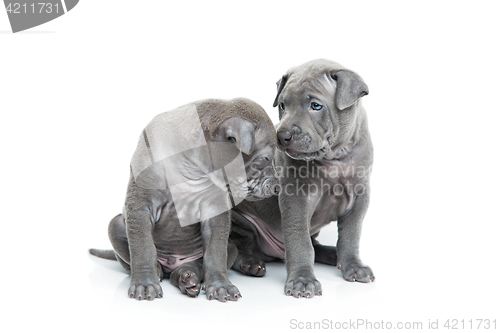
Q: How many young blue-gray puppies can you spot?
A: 2